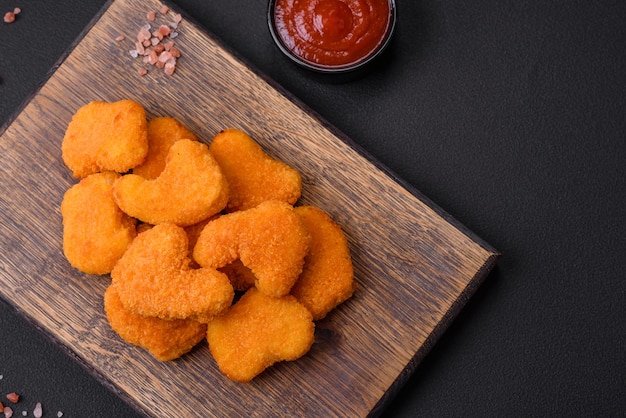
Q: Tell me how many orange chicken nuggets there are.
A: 11